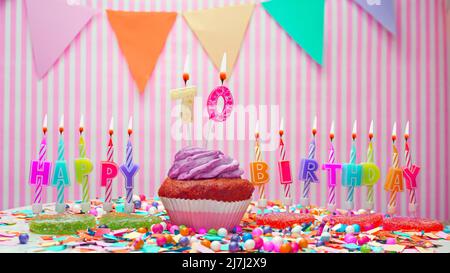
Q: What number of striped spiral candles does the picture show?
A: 13